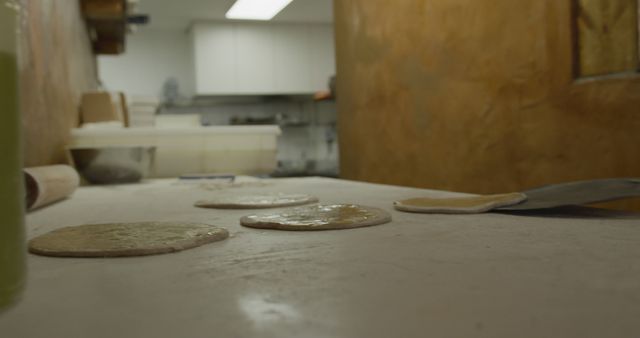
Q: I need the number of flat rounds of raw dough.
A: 4